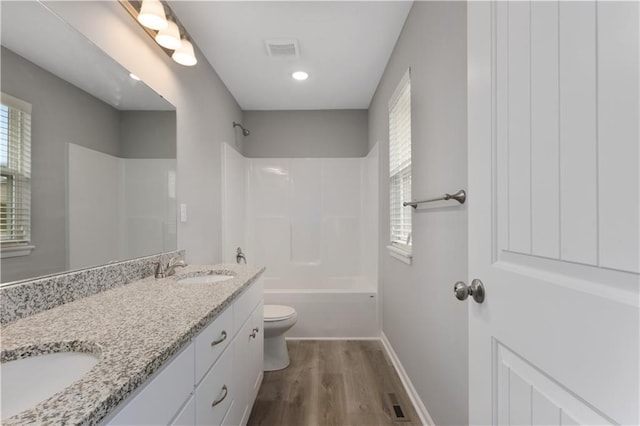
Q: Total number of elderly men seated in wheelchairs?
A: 0